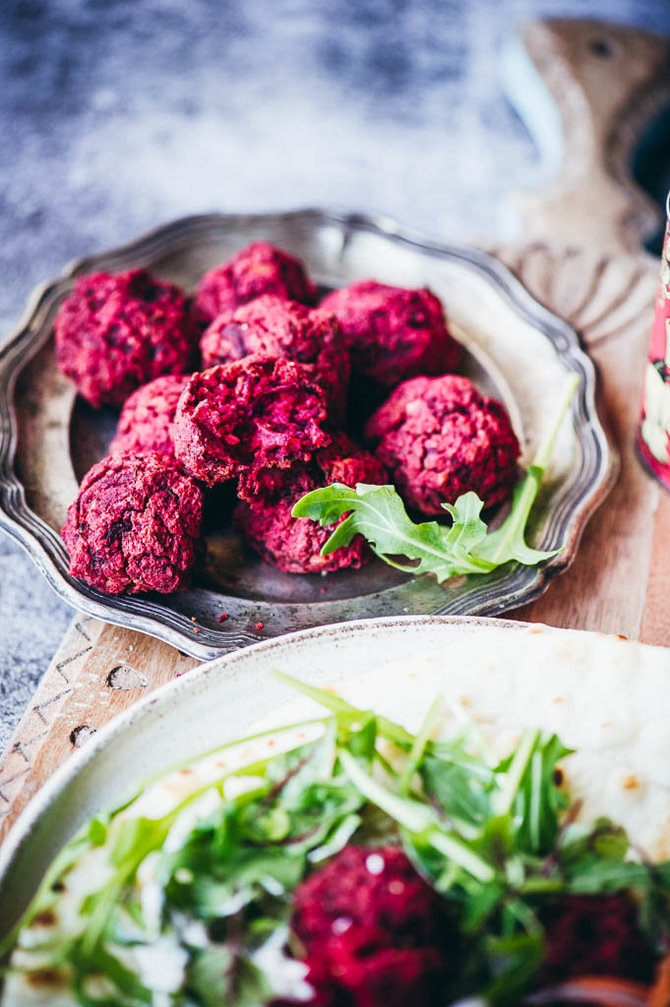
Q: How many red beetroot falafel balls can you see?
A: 11